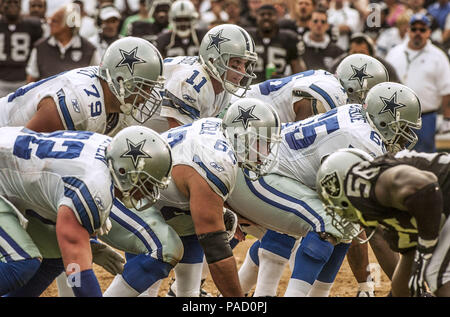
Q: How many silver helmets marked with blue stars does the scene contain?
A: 6